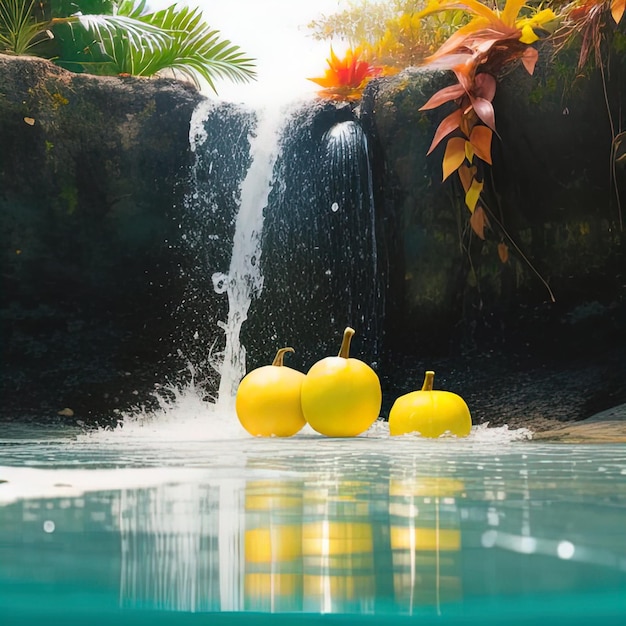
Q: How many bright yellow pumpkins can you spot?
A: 3